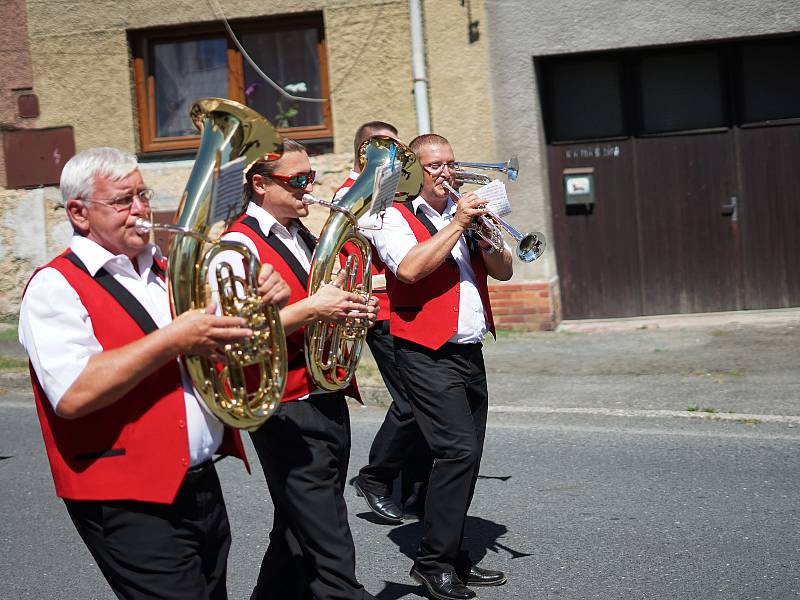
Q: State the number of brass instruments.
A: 4